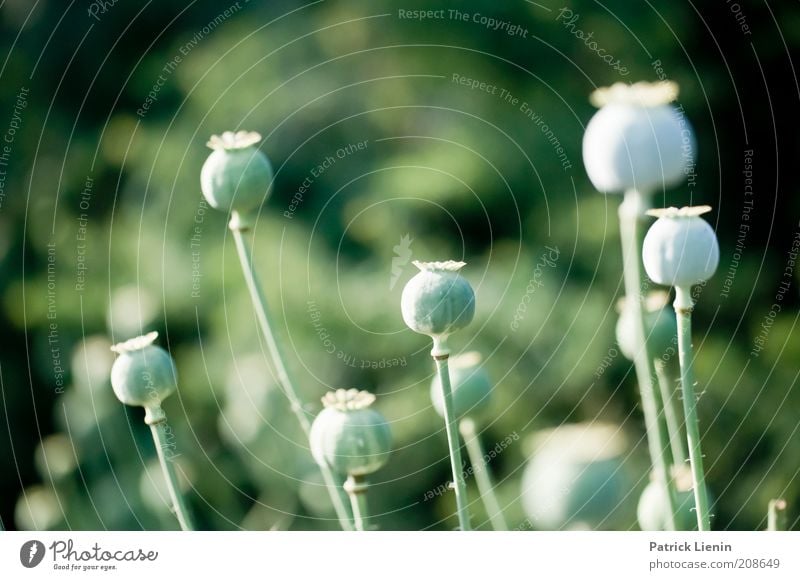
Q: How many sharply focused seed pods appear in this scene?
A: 5